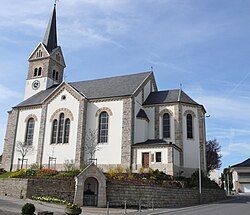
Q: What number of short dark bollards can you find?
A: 4